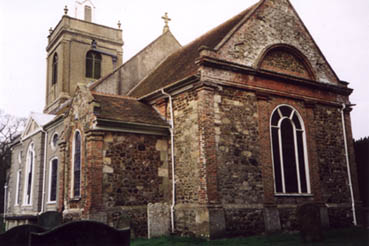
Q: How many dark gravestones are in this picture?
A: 4